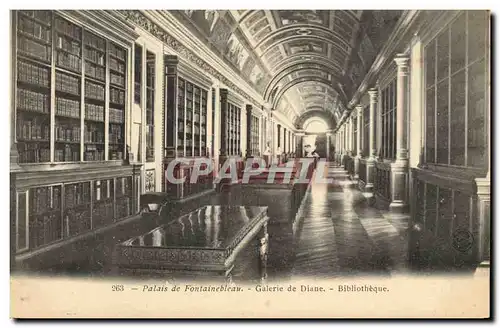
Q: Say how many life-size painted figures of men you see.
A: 0